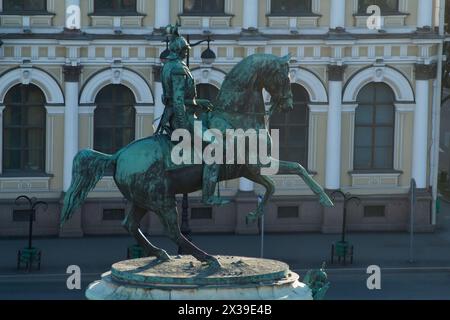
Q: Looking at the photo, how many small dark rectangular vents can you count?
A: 5